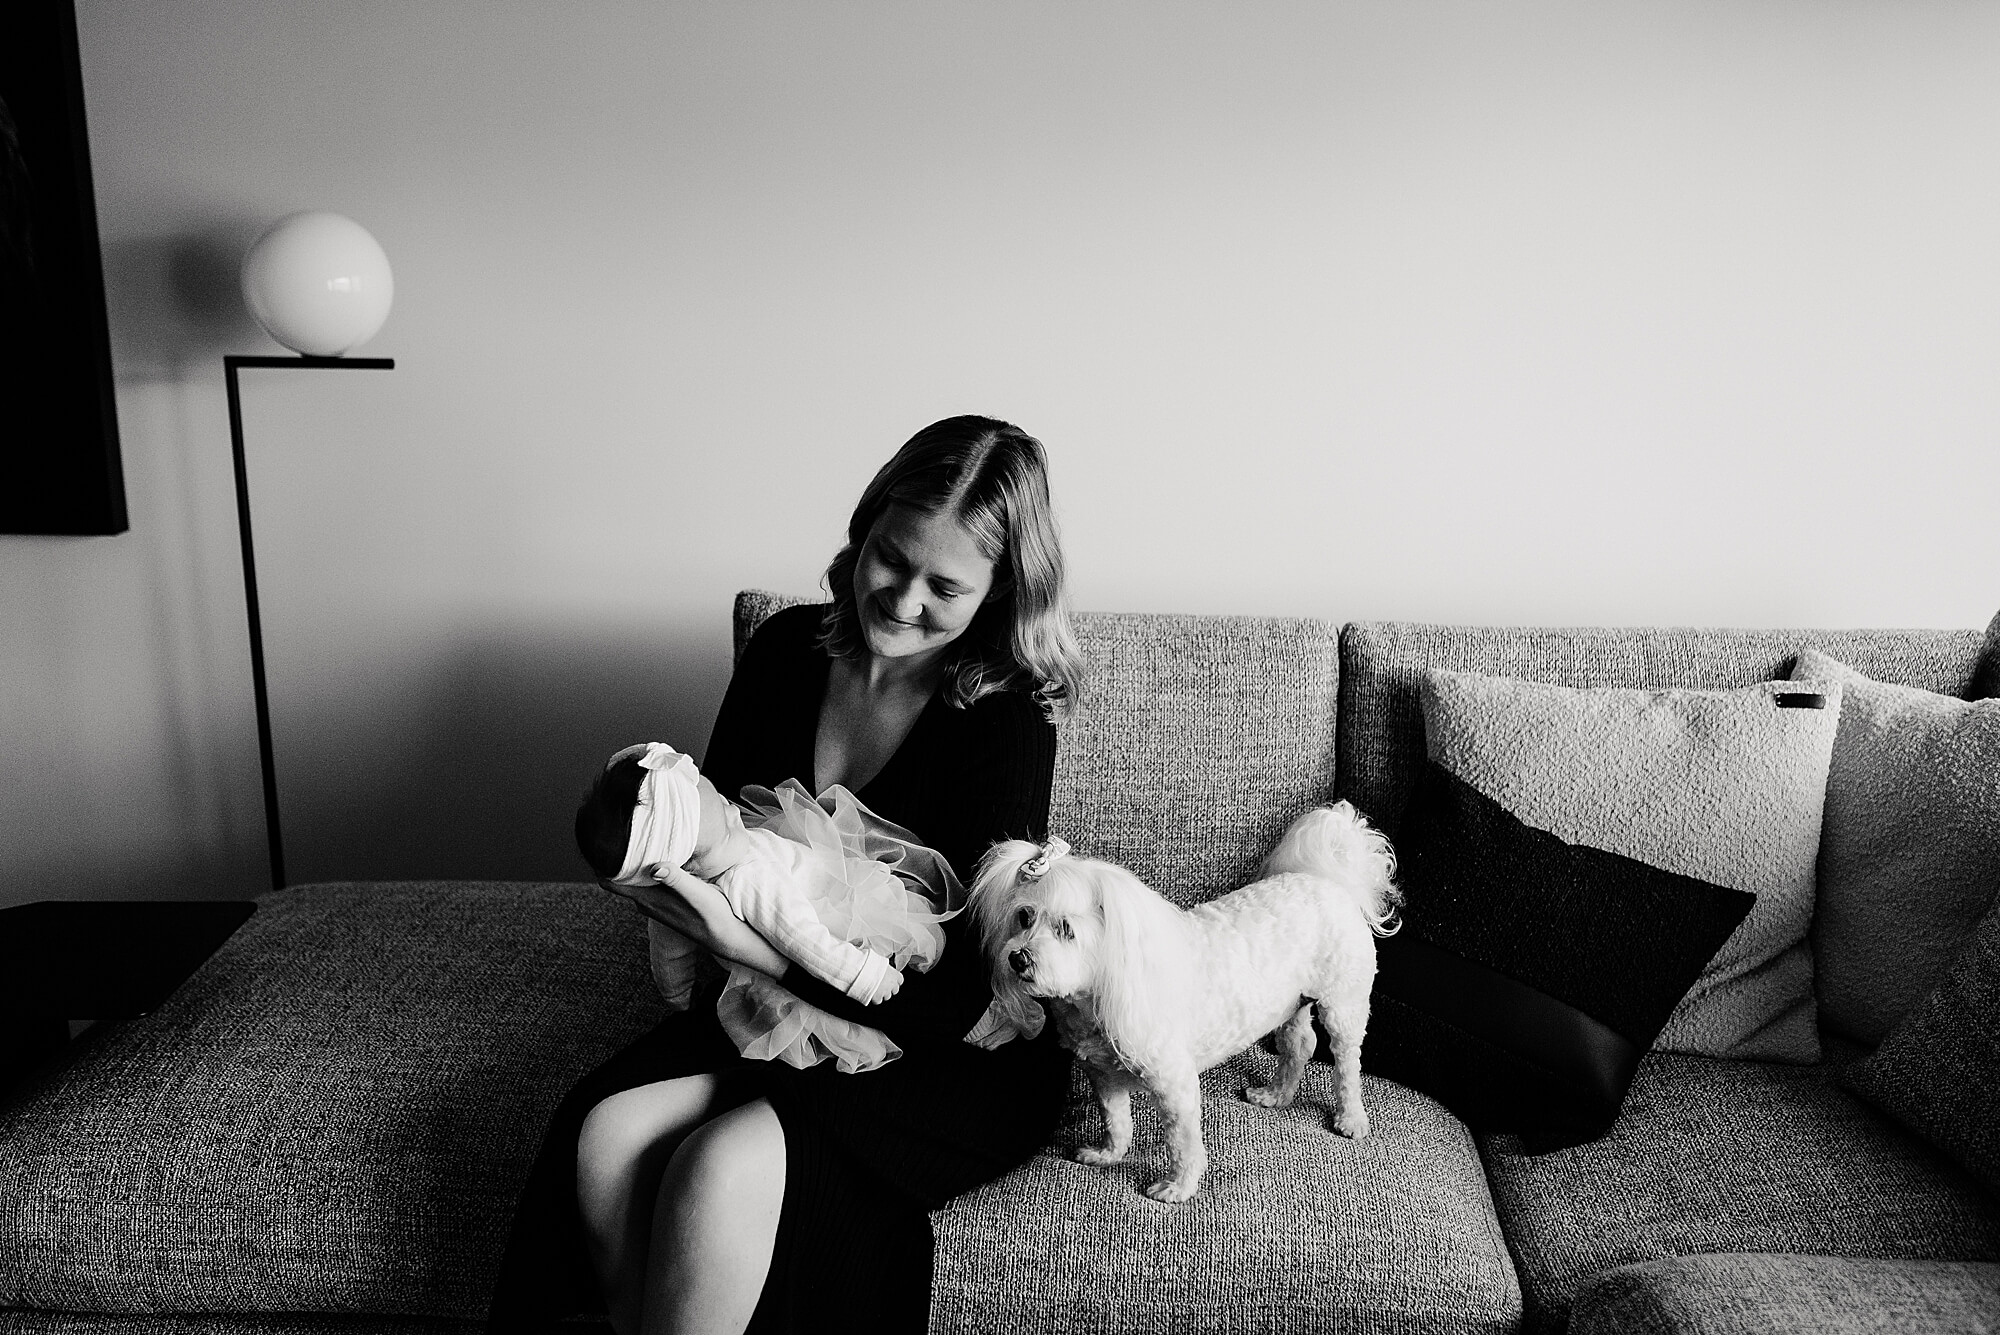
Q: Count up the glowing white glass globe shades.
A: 1